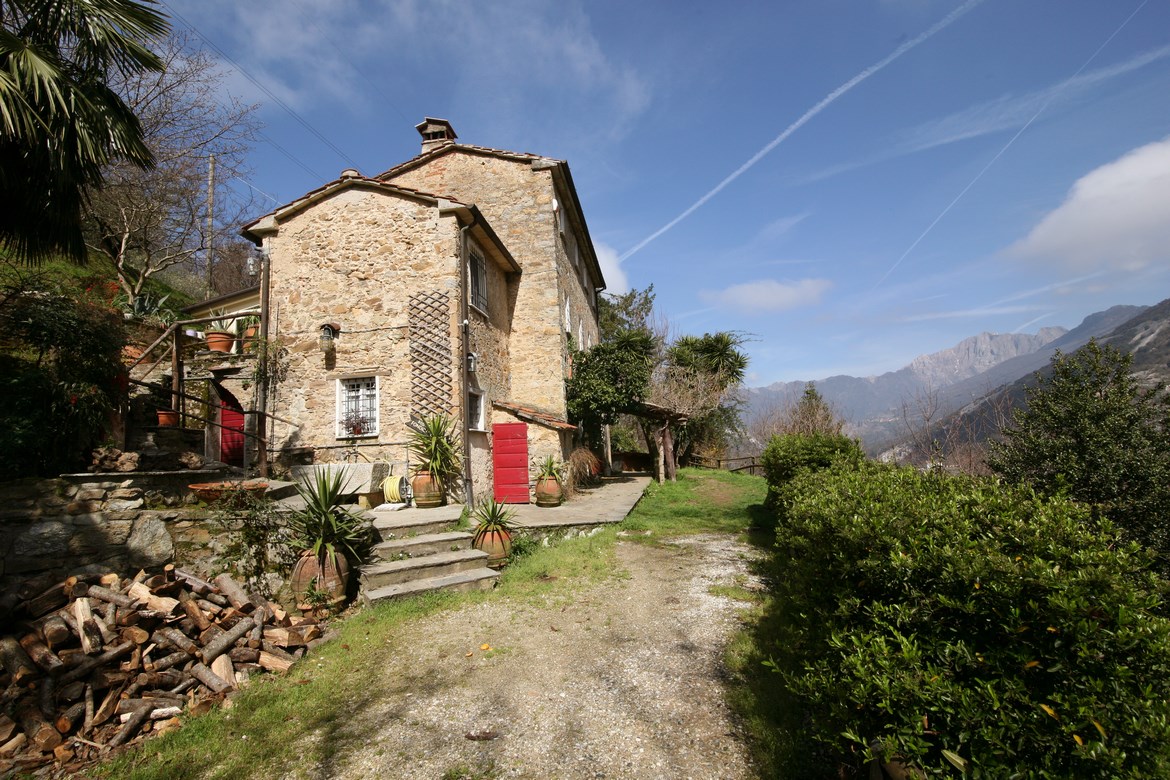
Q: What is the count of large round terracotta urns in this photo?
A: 4